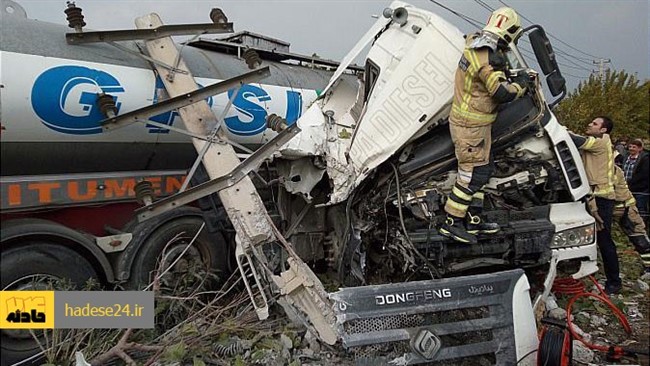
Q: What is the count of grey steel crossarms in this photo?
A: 3